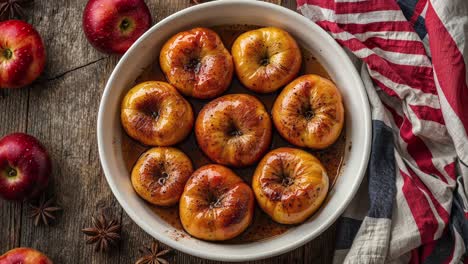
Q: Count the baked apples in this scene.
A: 8